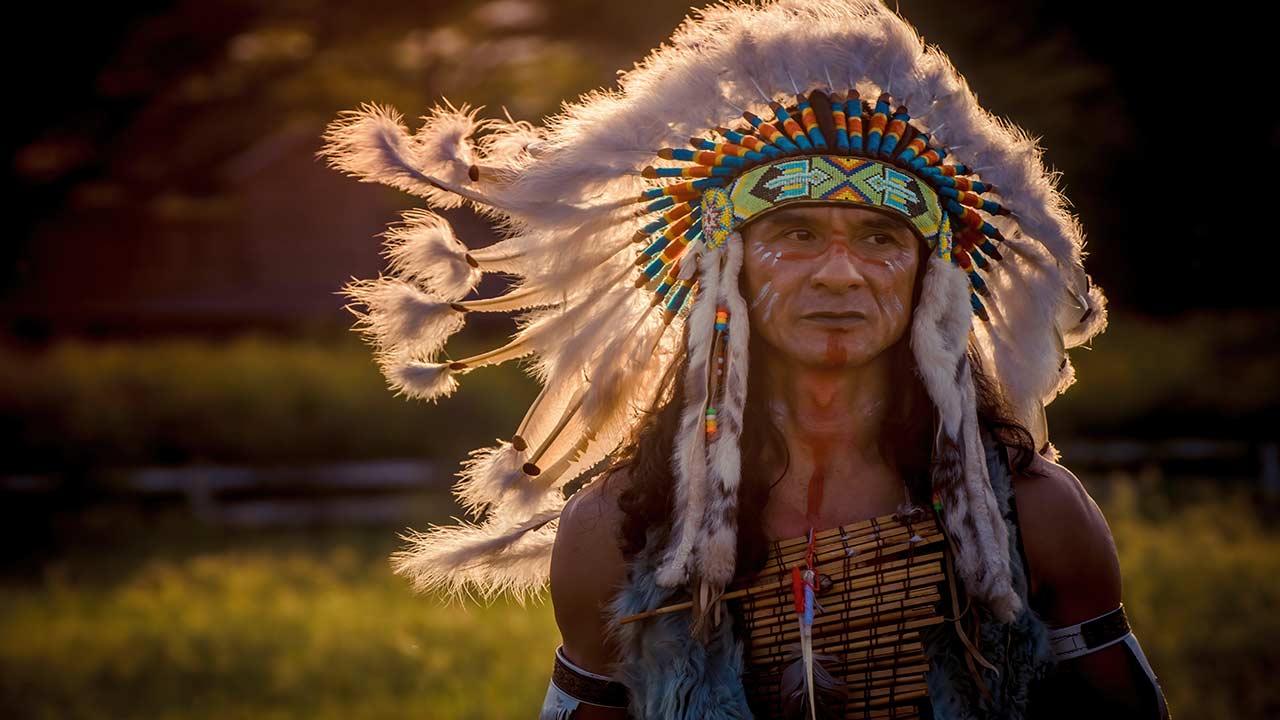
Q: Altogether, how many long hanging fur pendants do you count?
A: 4